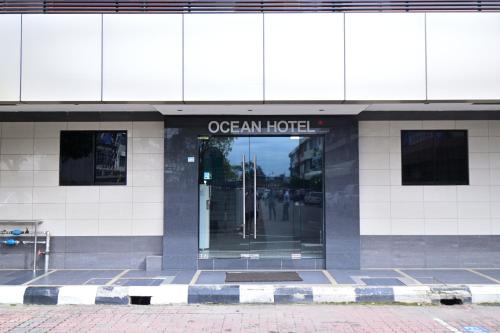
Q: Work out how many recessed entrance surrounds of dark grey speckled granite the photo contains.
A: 1